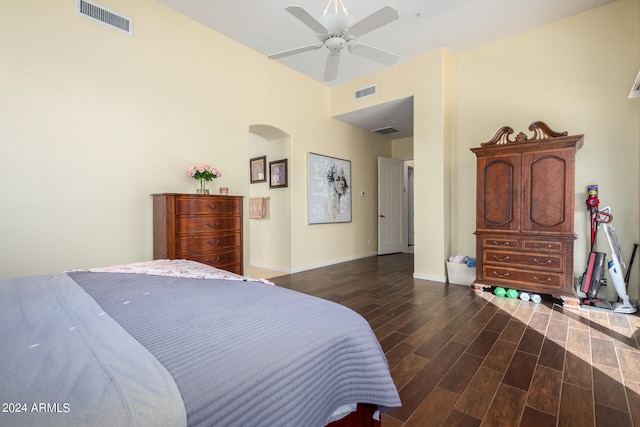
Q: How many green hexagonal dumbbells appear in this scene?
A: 2